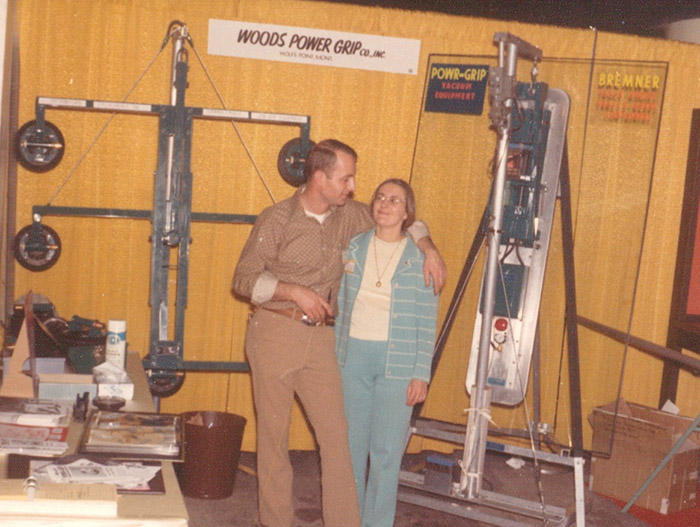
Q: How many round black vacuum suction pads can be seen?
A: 4